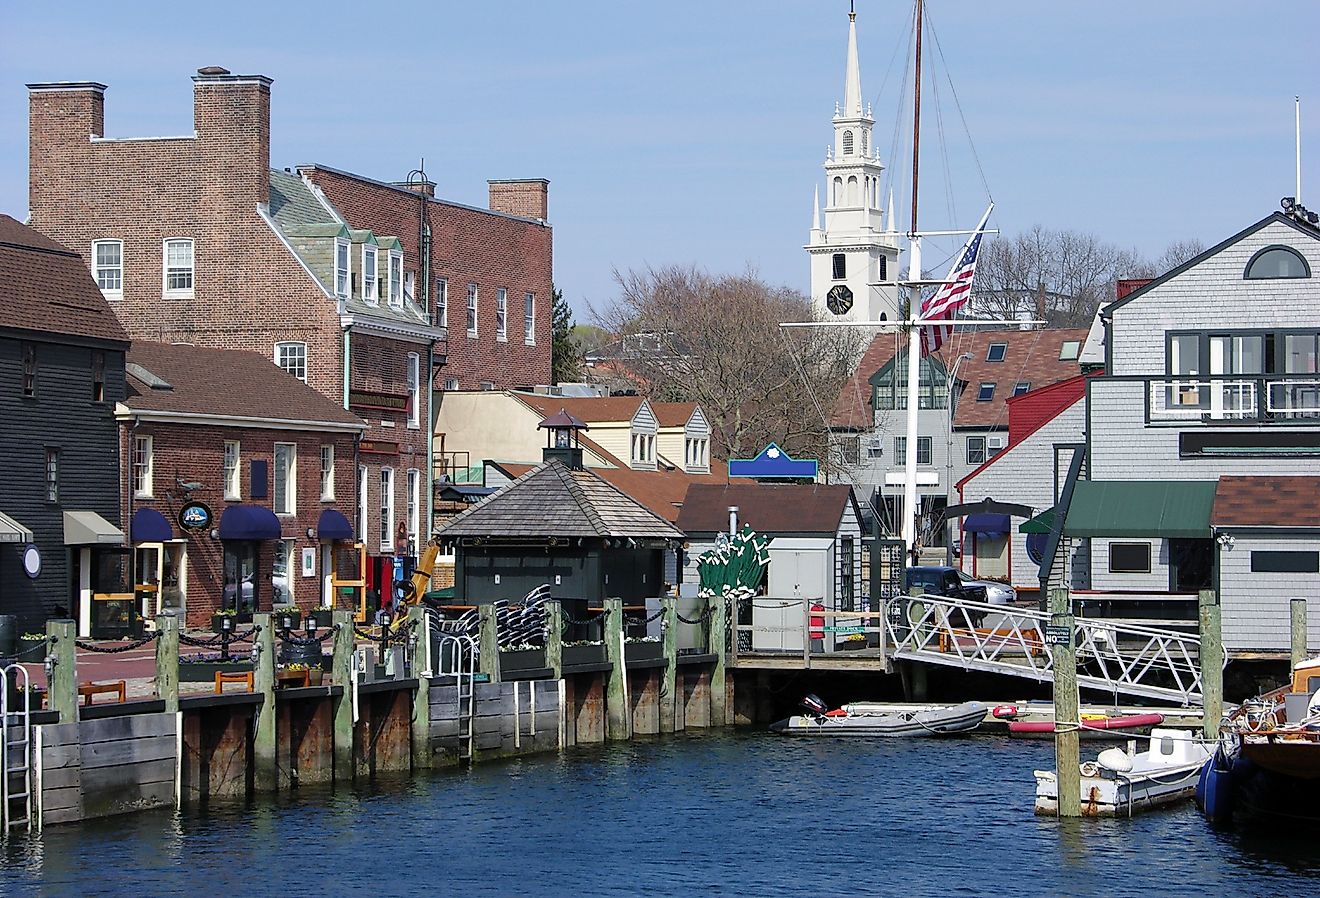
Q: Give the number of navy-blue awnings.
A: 4